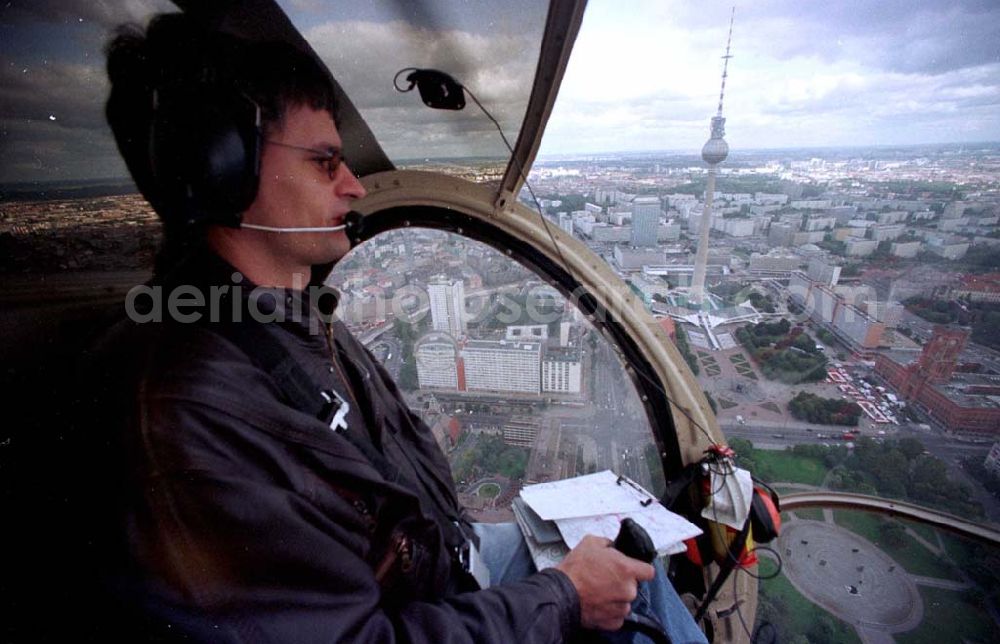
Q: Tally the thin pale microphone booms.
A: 1